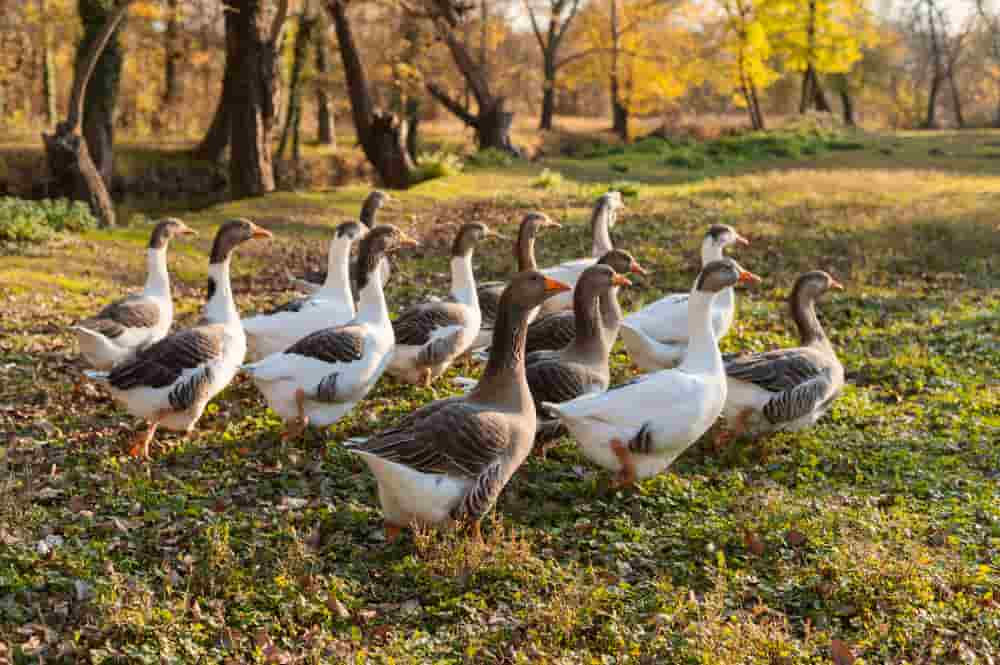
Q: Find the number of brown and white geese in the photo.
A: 14